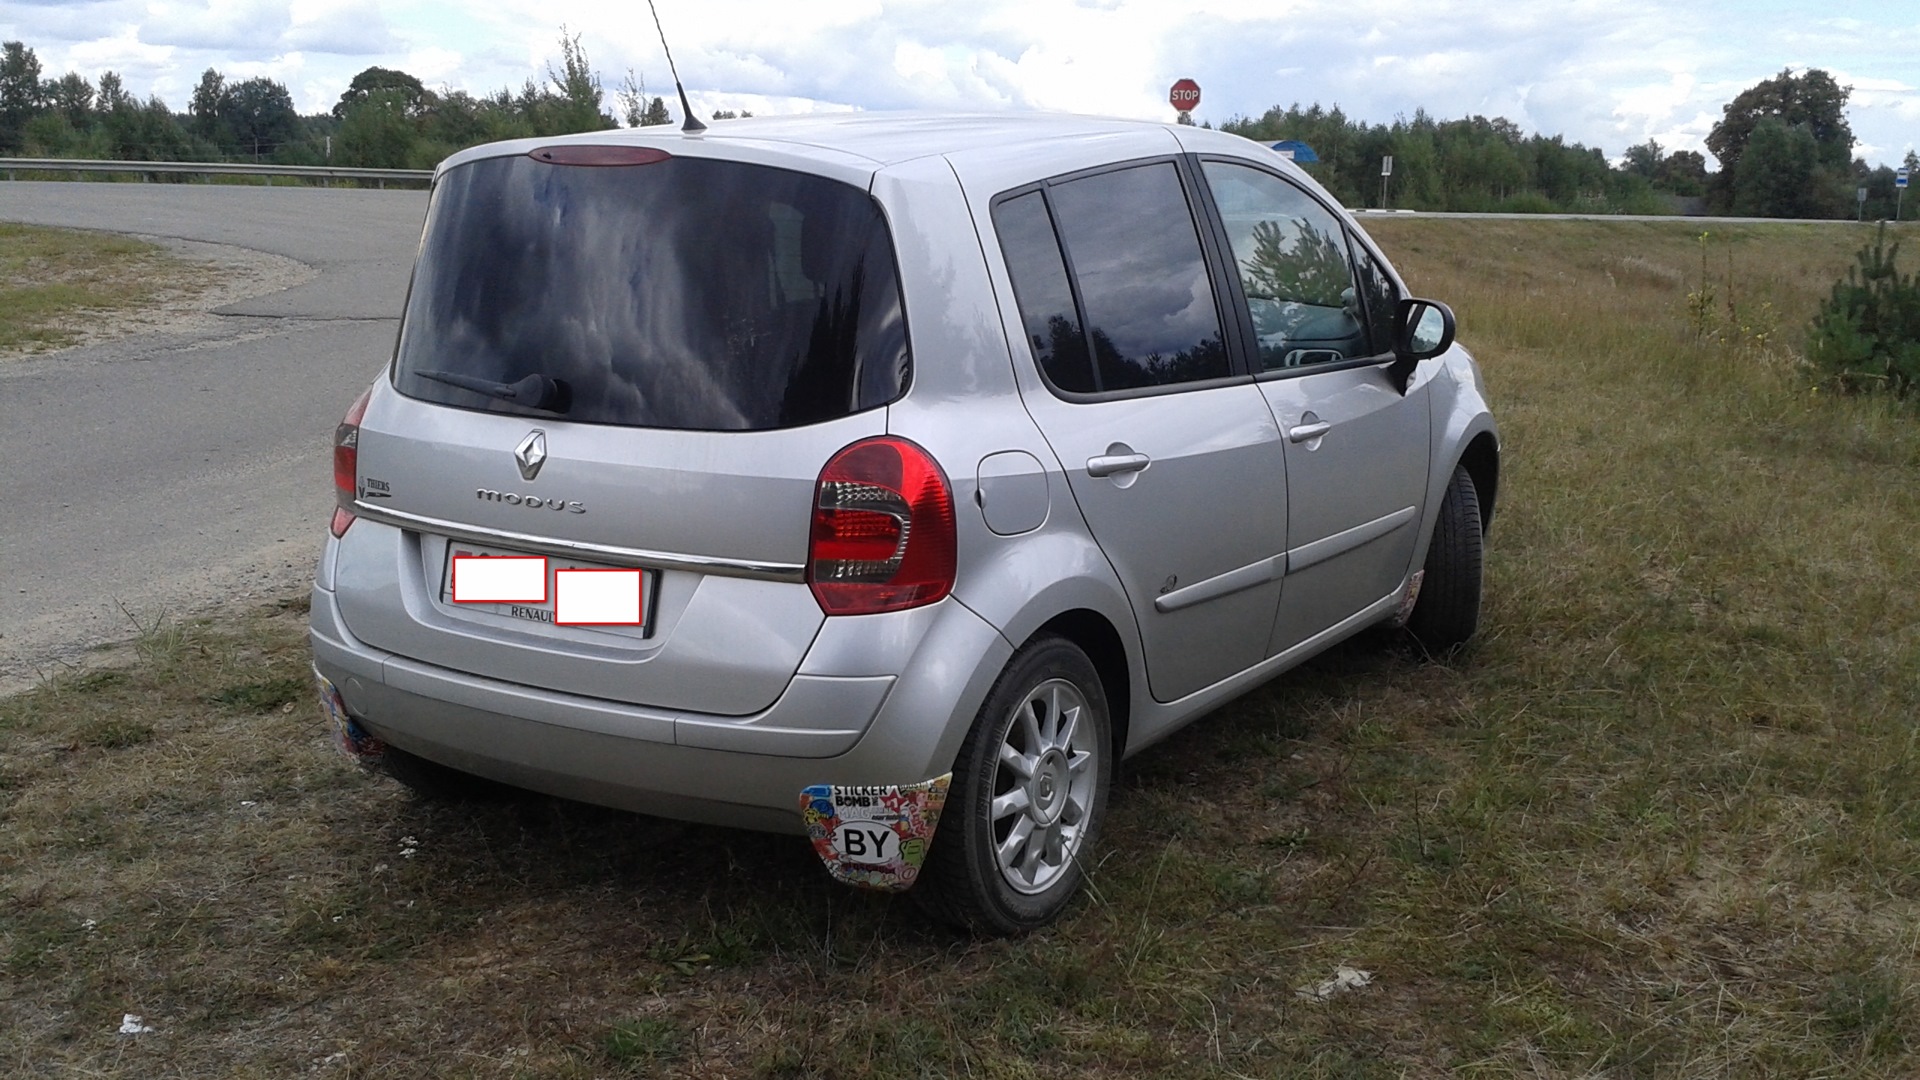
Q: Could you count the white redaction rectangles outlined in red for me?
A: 2